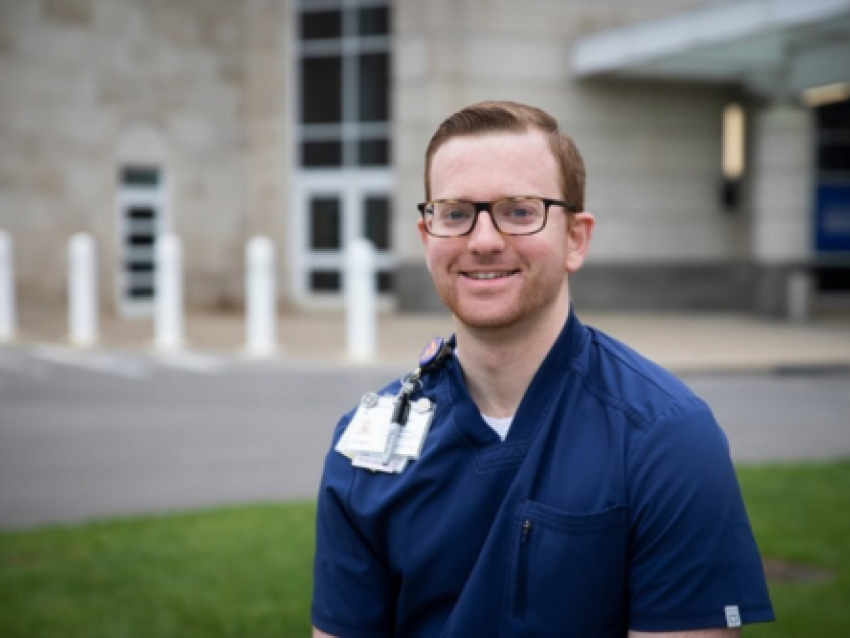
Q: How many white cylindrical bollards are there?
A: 5